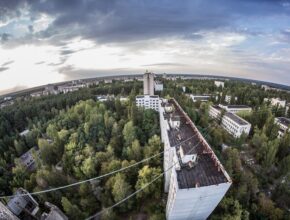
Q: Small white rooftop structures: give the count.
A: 3